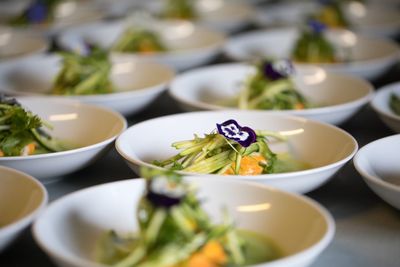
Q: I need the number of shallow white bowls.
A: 14